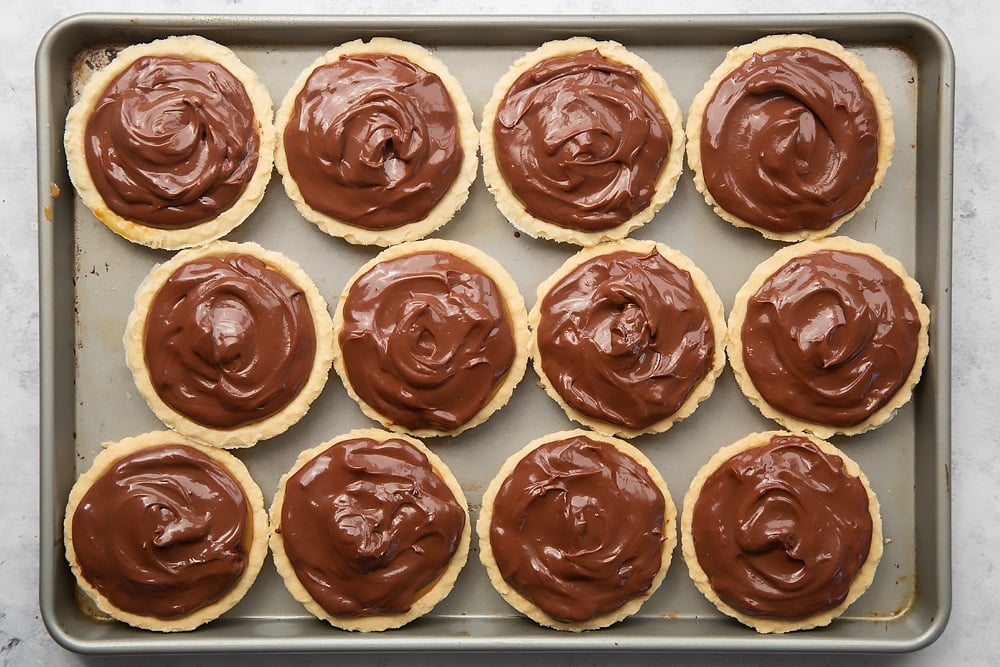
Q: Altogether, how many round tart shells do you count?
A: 12